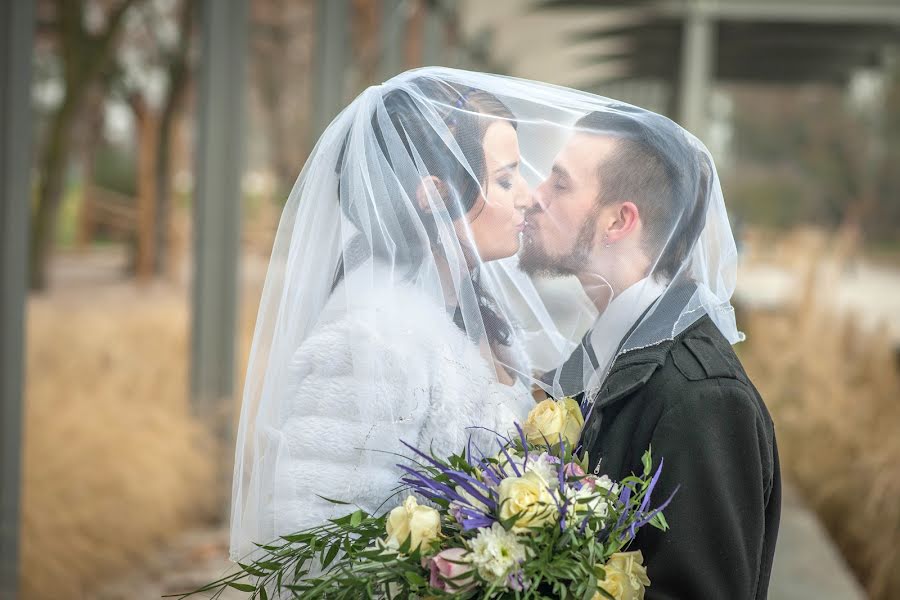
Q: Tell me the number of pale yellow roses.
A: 4